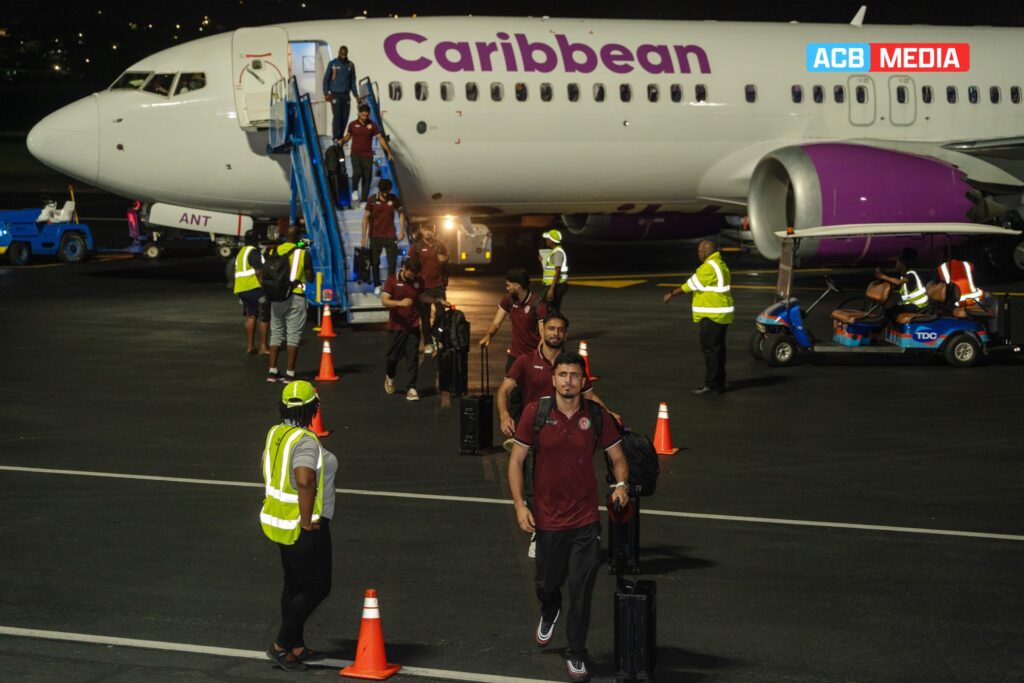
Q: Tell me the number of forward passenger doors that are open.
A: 1